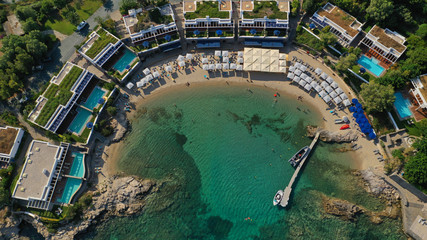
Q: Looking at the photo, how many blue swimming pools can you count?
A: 7